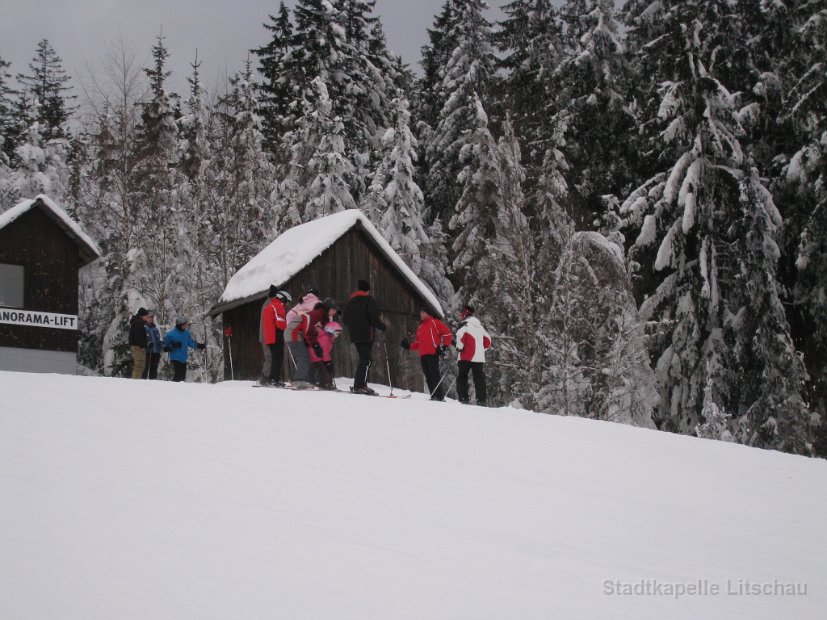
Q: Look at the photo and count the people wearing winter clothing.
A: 11